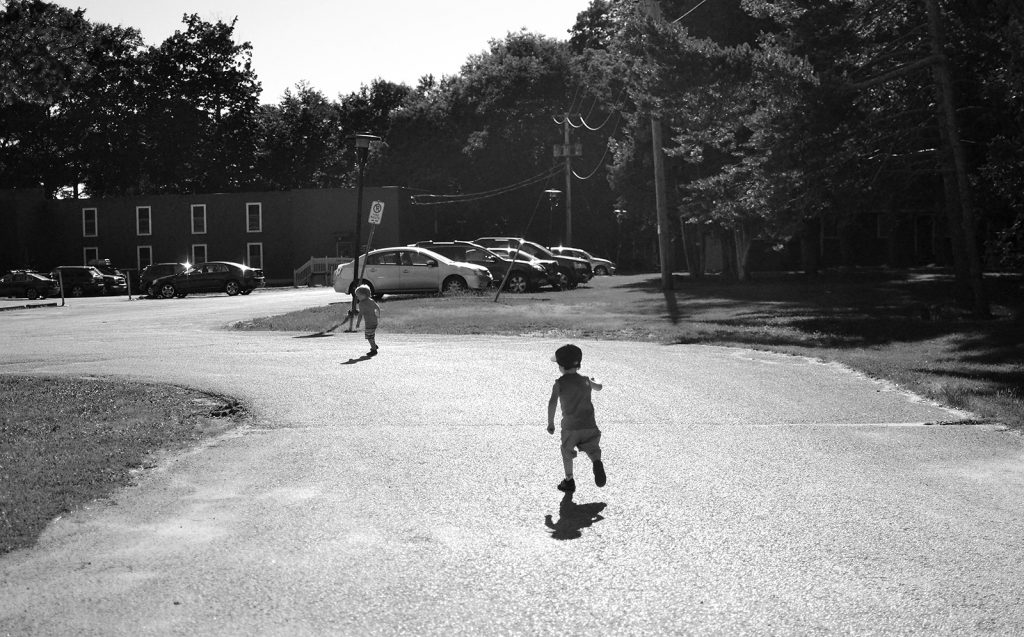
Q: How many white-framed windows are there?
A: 8